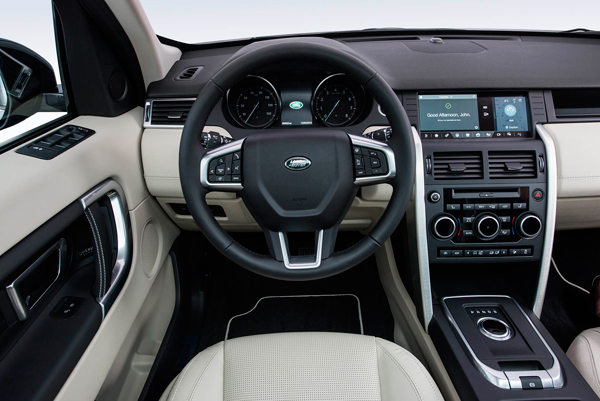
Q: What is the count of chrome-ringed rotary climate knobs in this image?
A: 3